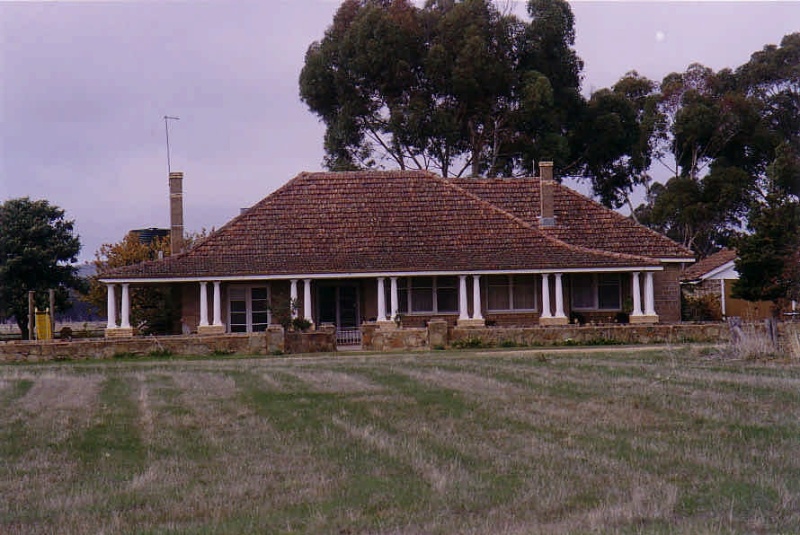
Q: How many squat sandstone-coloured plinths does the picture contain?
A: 7